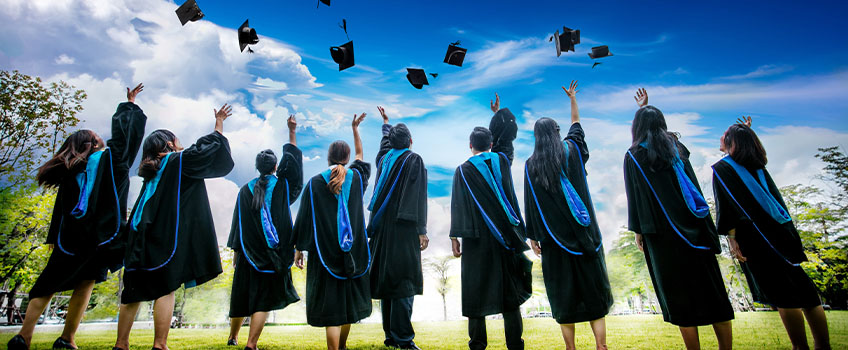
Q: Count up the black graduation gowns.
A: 9